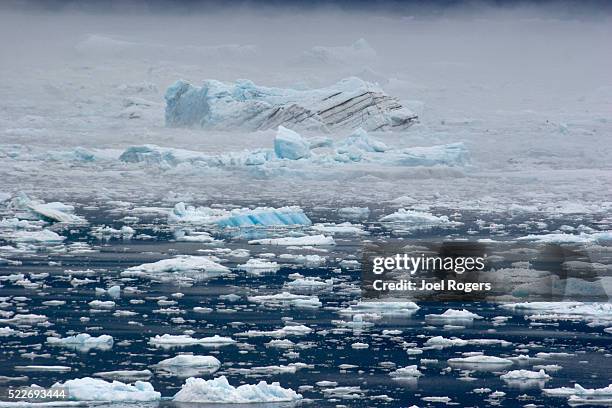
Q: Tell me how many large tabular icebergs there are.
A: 1